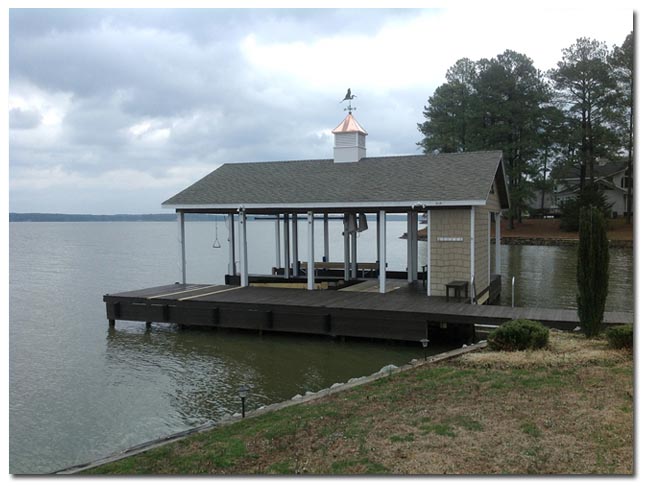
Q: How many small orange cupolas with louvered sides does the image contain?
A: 1